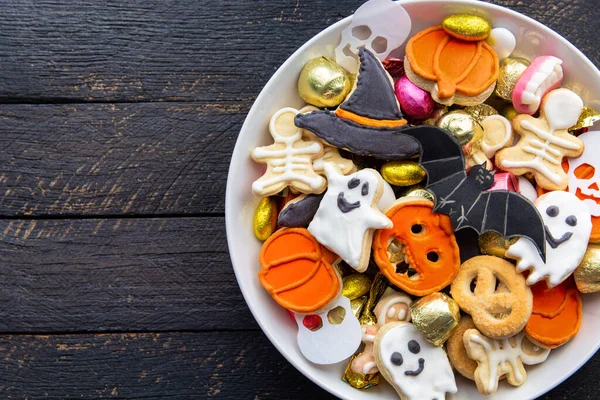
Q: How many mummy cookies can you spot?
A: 0